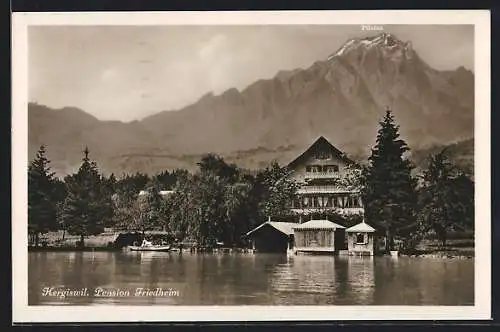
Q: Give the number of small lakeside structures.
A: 3